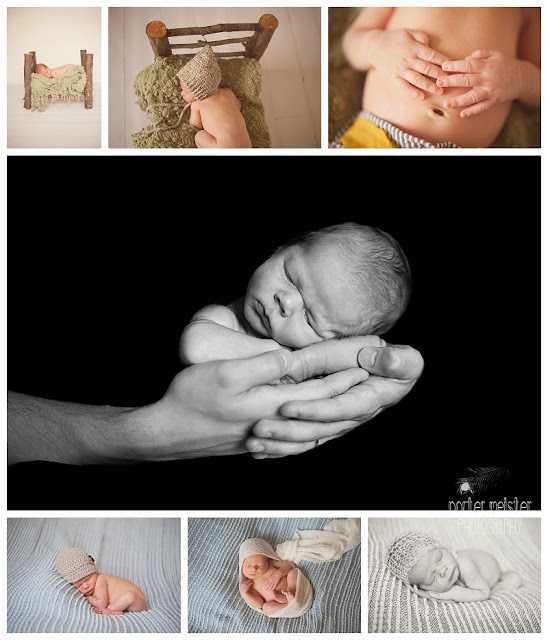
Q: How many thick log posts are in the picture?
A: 6